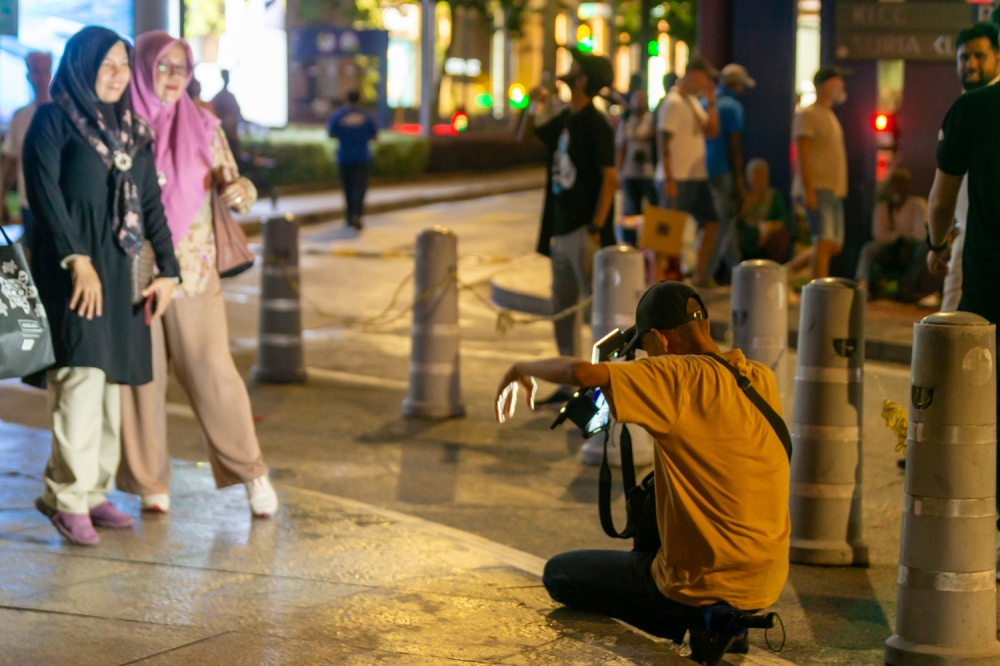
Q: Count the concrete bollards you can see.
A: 6